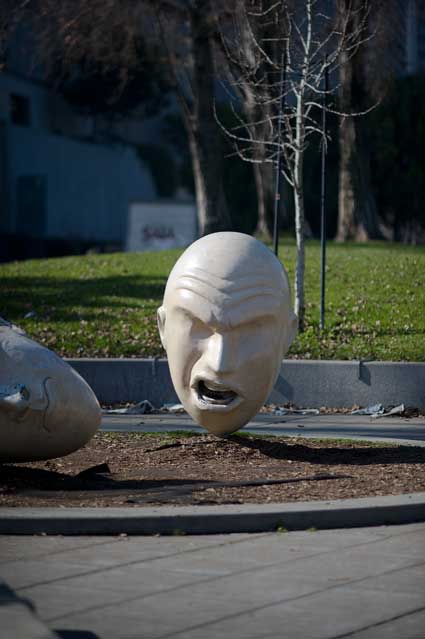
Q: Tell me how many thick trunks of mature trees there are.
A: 3